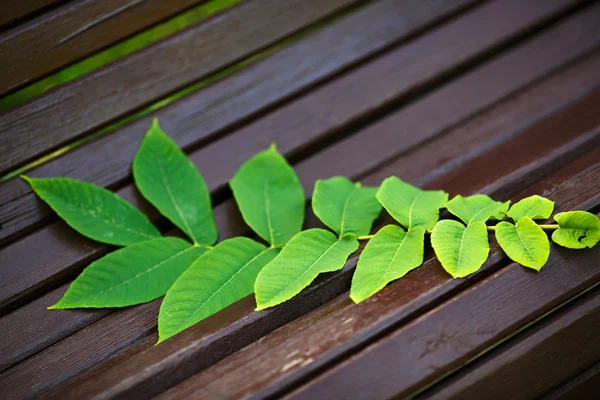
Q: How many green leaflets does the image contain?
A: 14